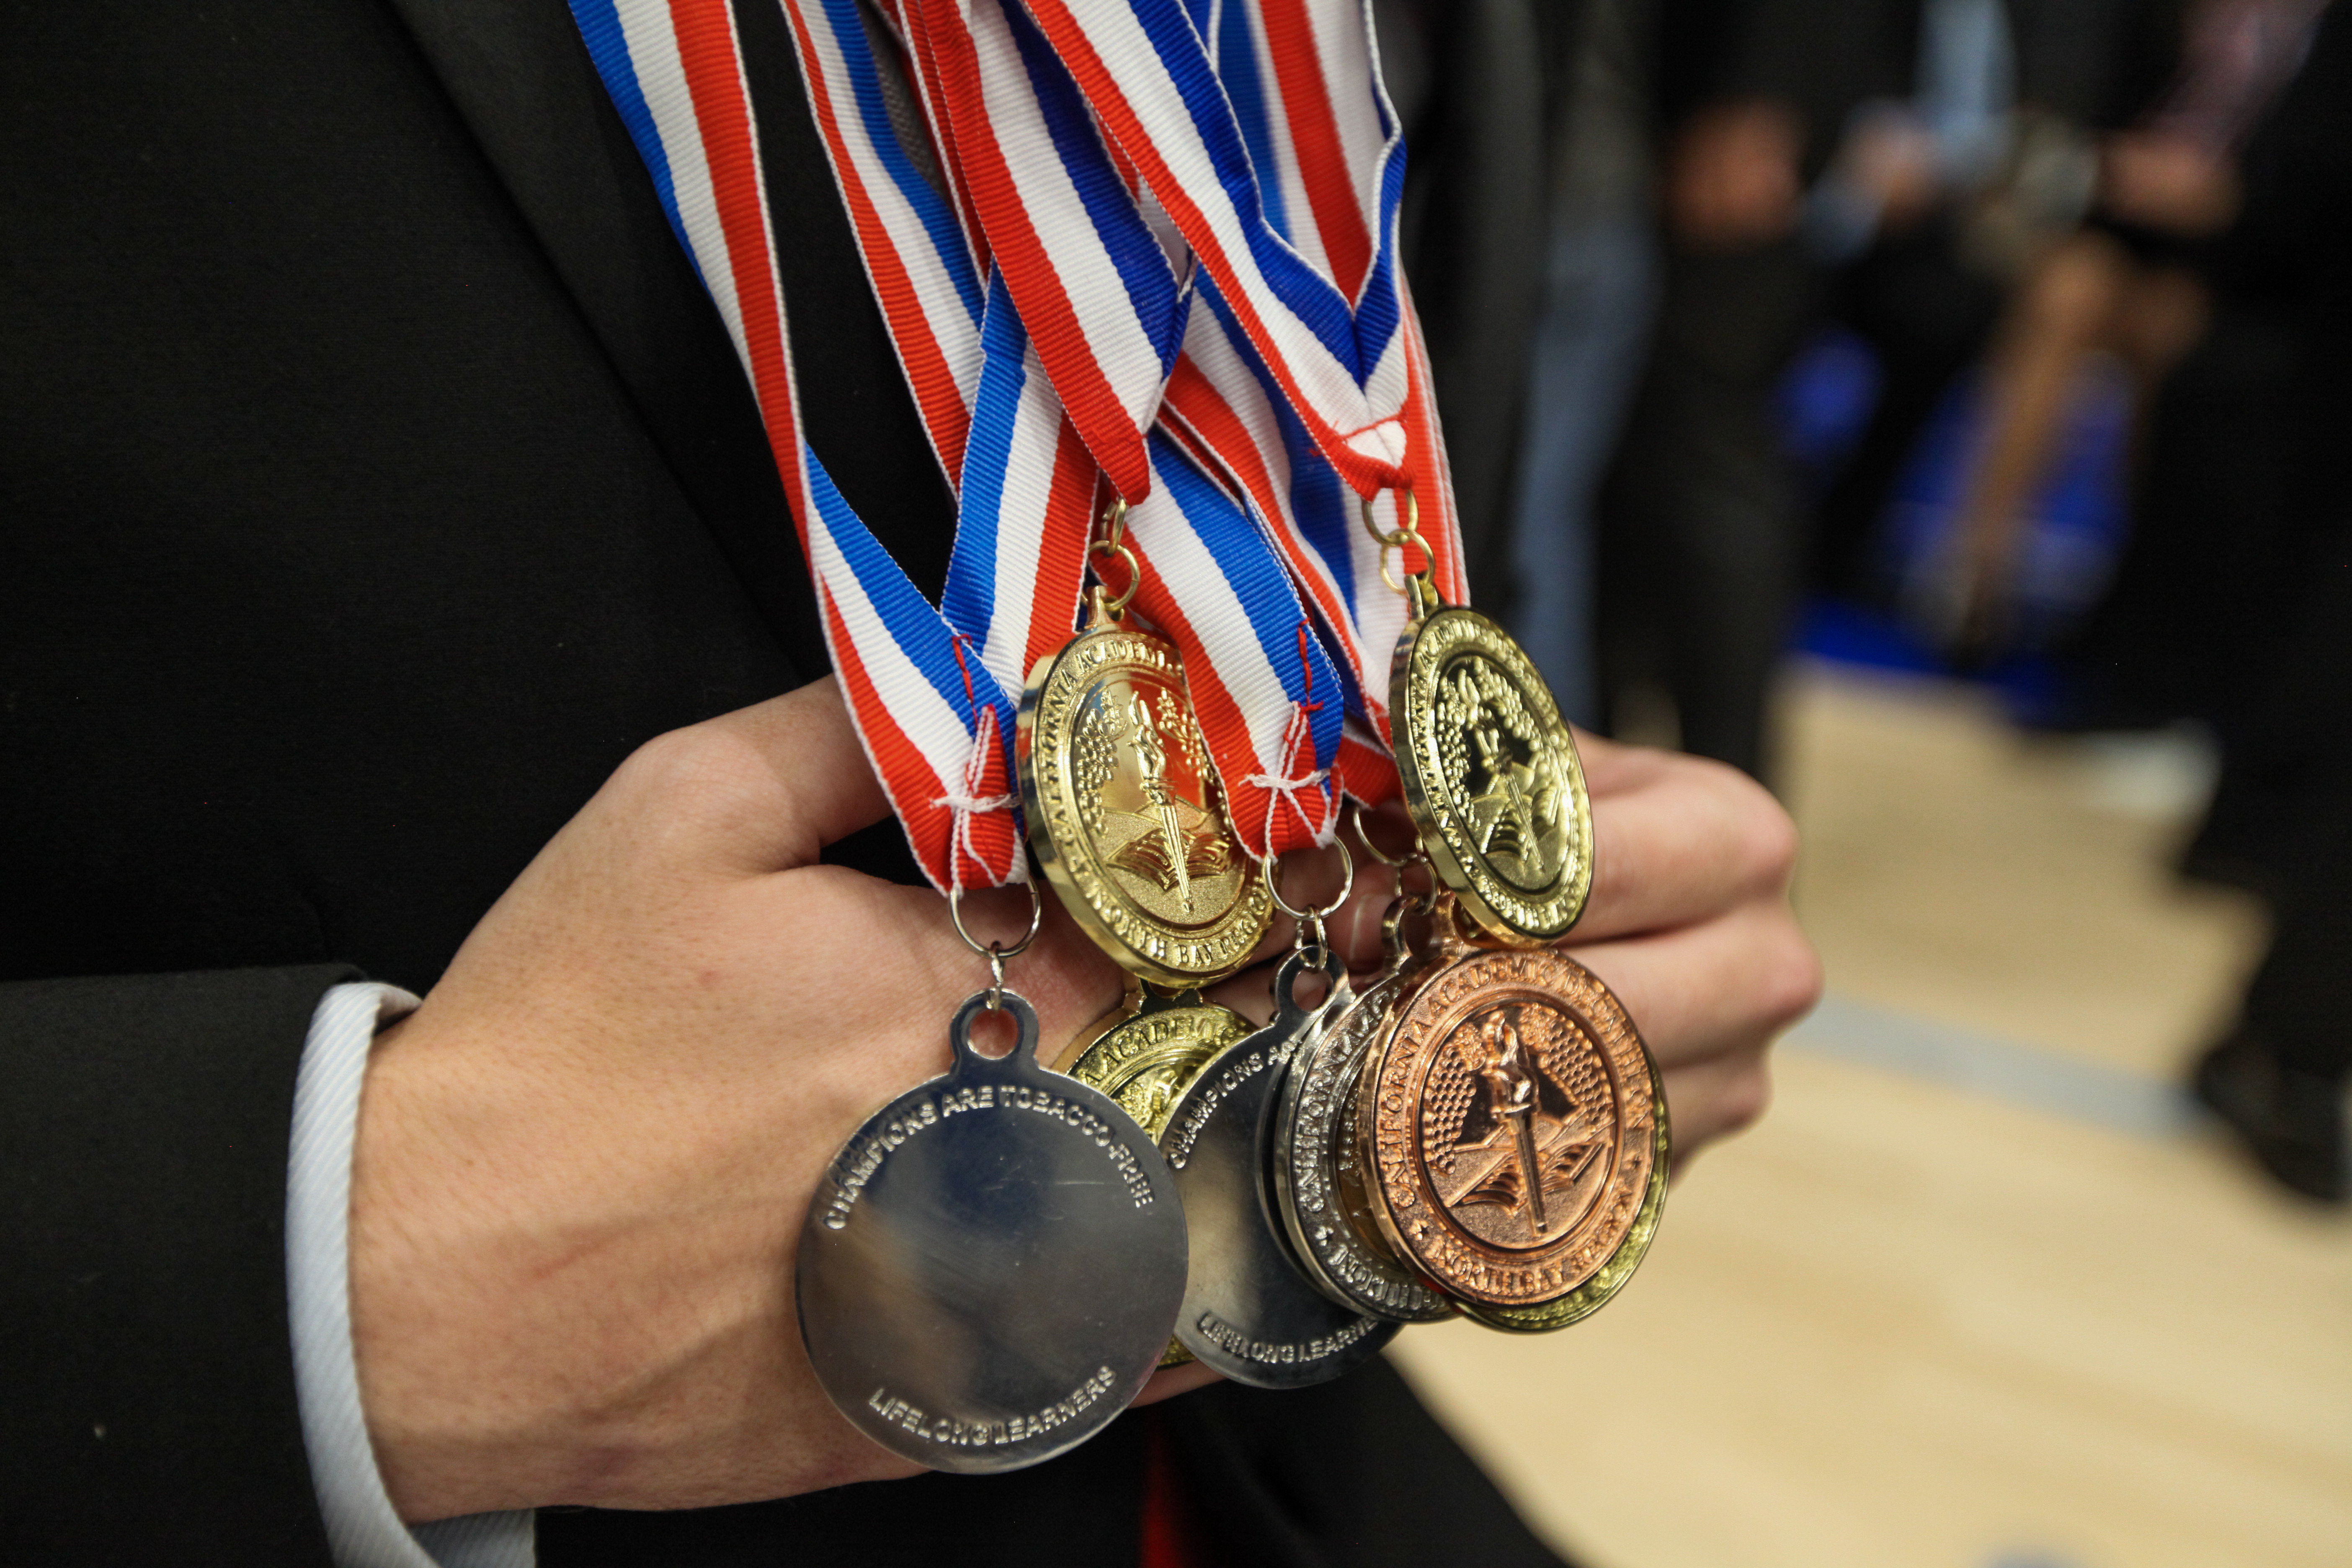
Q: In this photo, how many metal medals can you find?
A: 8